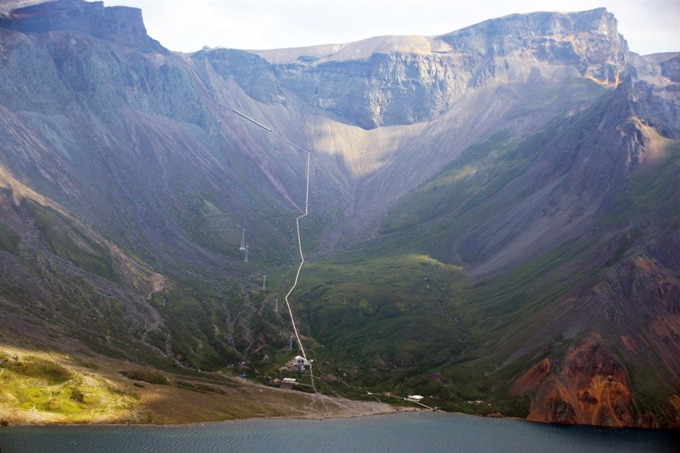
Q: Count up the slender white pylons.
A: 5